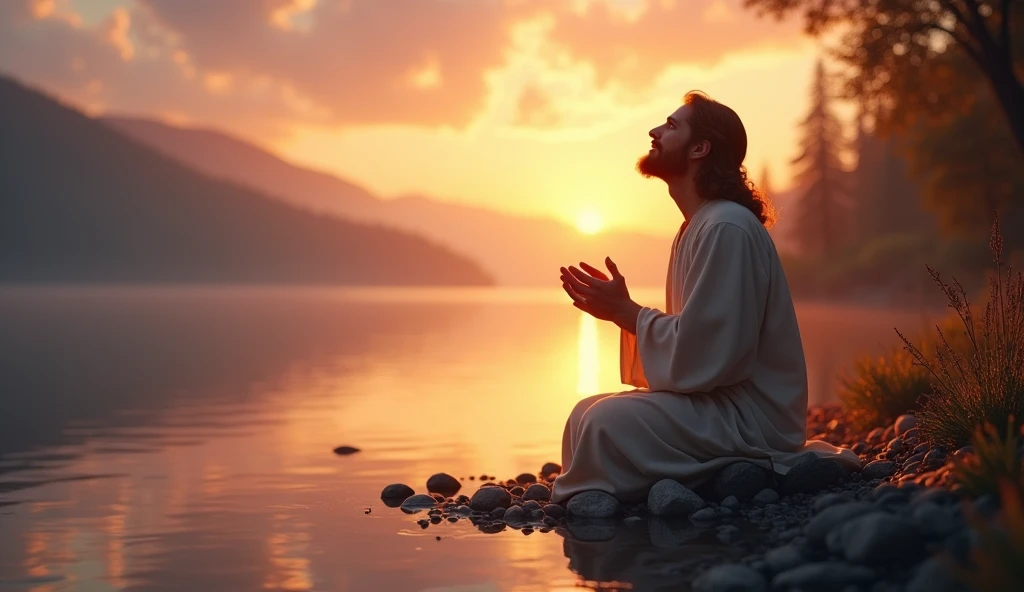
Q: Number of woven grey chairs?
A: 0